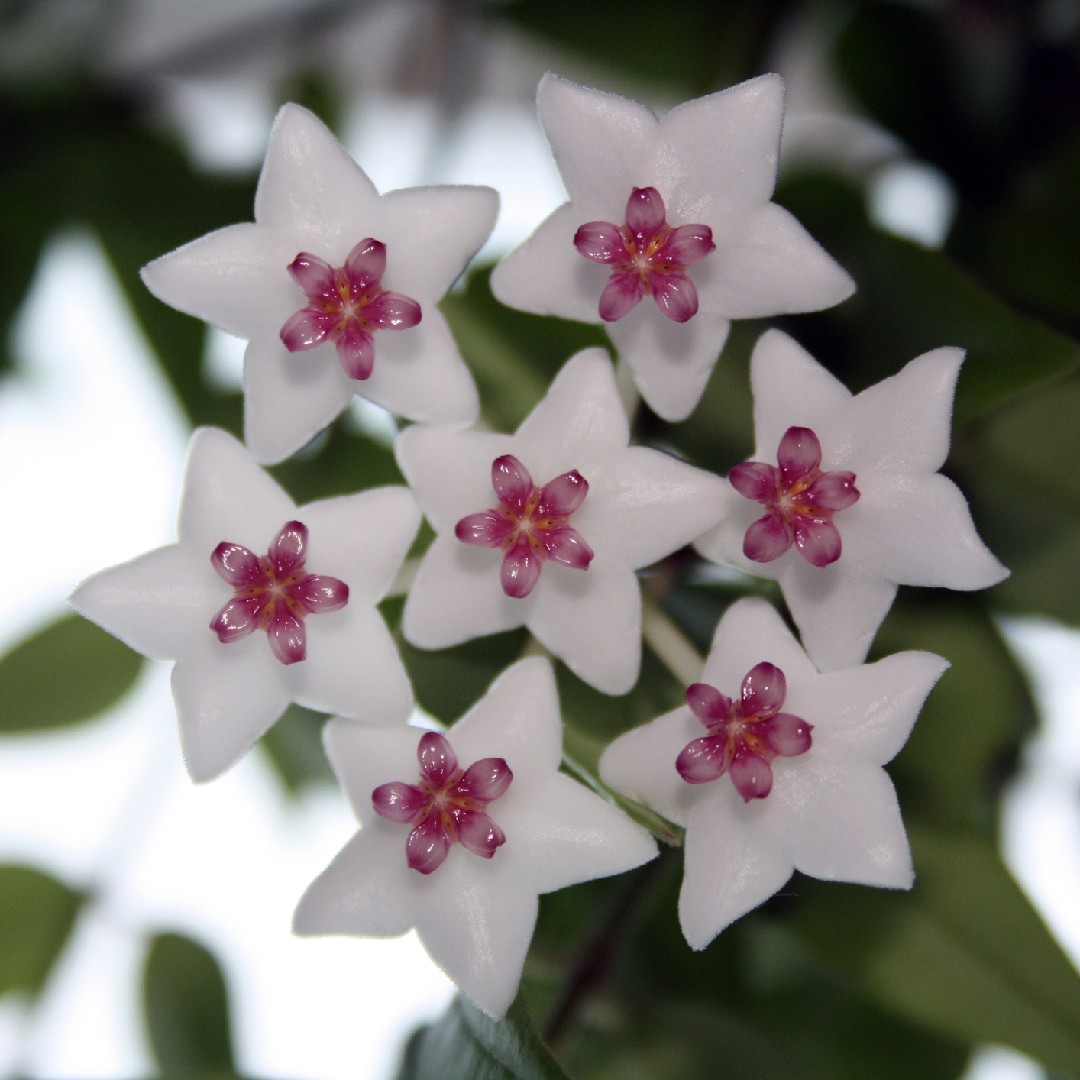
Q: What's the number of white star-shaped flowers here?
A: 7